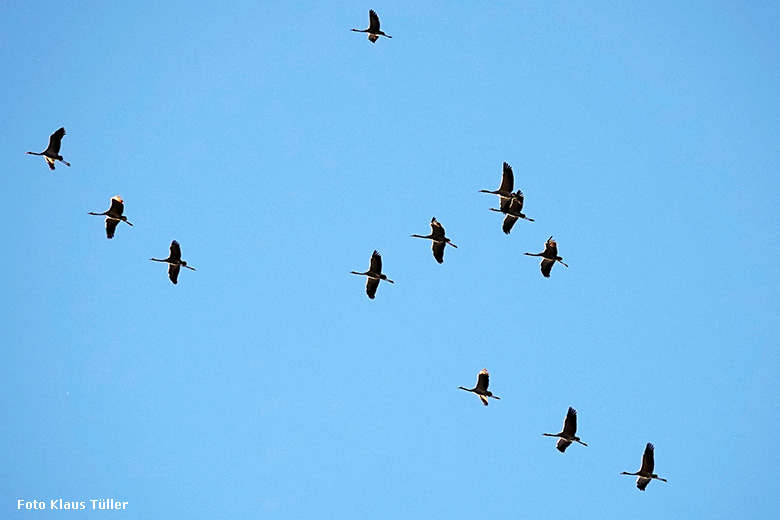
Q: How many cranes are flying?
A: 12